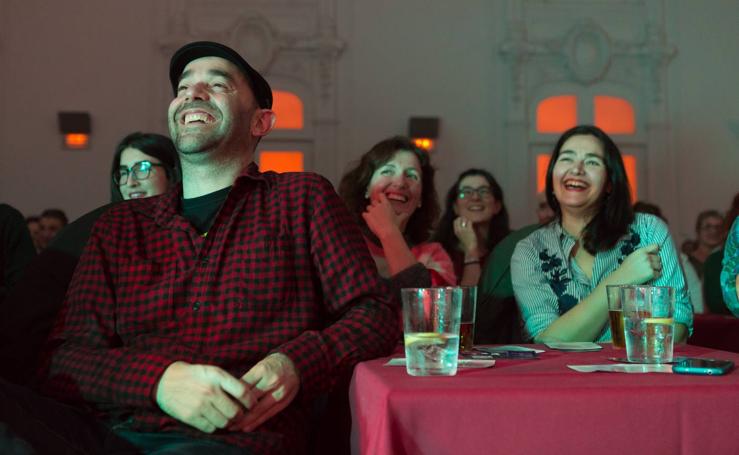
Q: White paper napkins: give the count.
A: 4